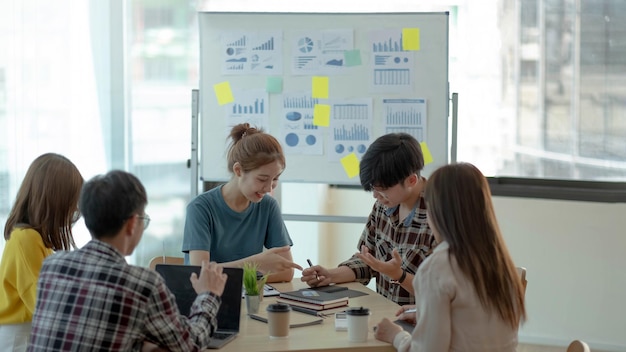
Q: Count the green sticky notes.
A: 2